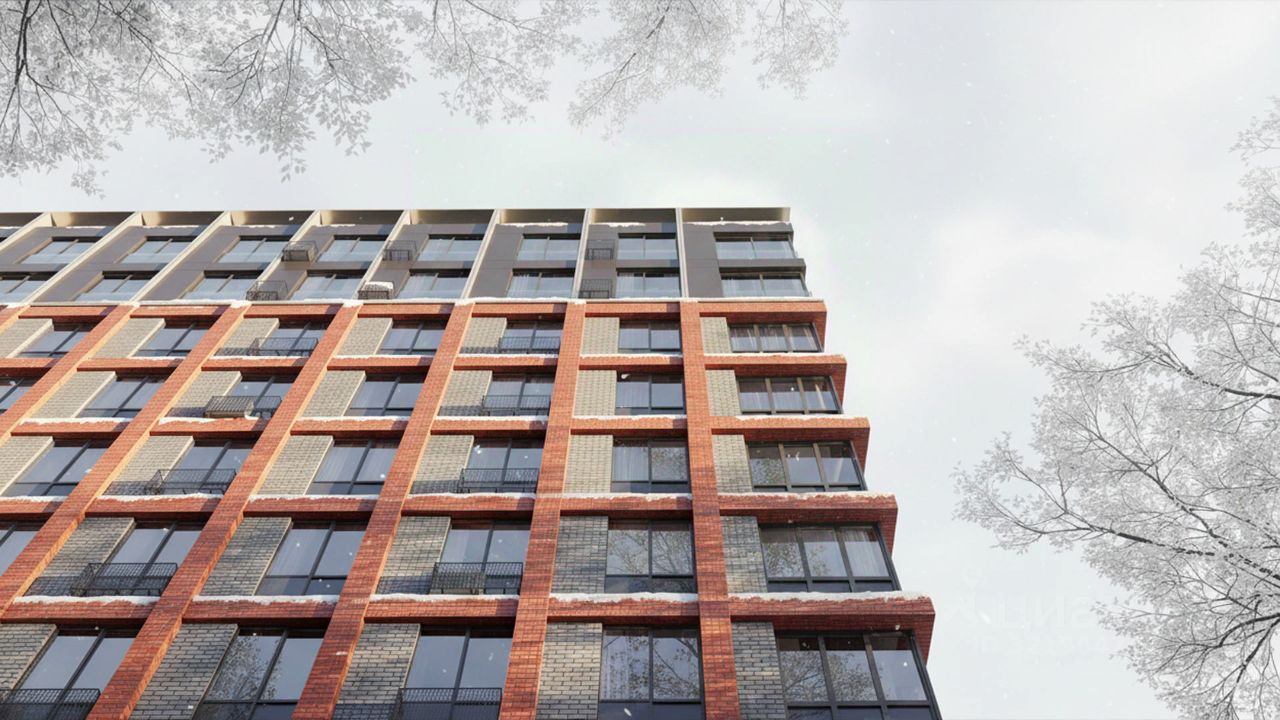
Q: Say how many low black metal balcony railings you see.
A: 10